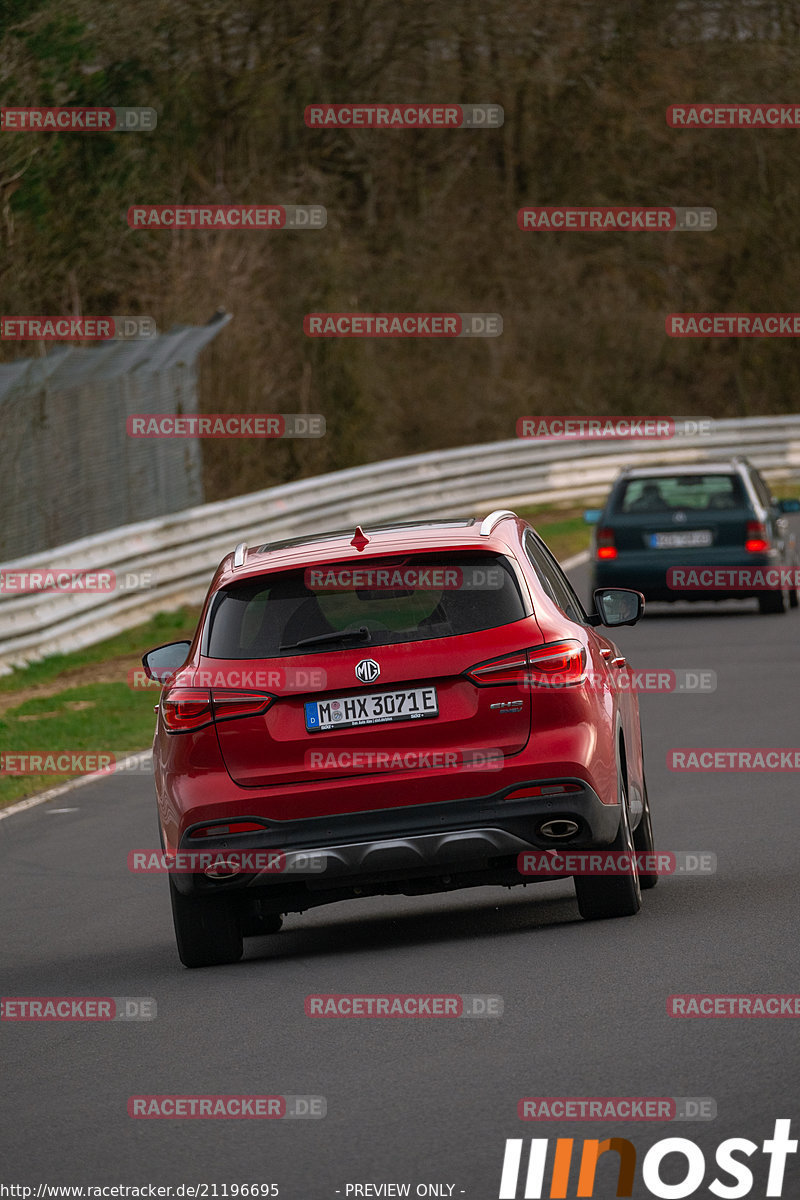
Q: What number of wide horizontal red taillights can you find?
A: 2